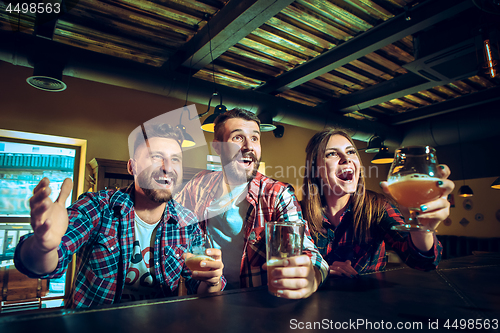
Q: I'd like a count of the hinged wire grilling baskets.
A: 0